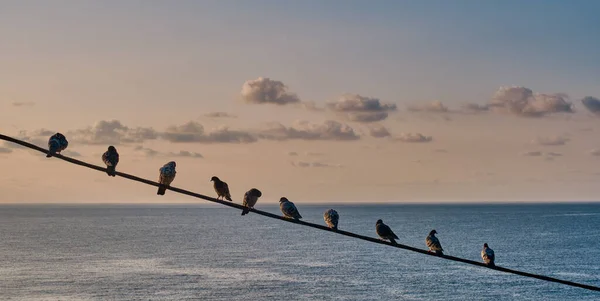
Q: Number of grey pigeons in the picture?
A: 10